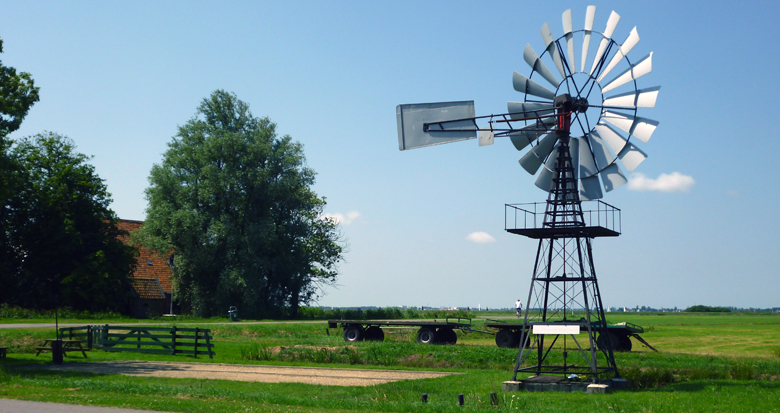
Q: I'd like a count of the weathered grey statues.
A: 0